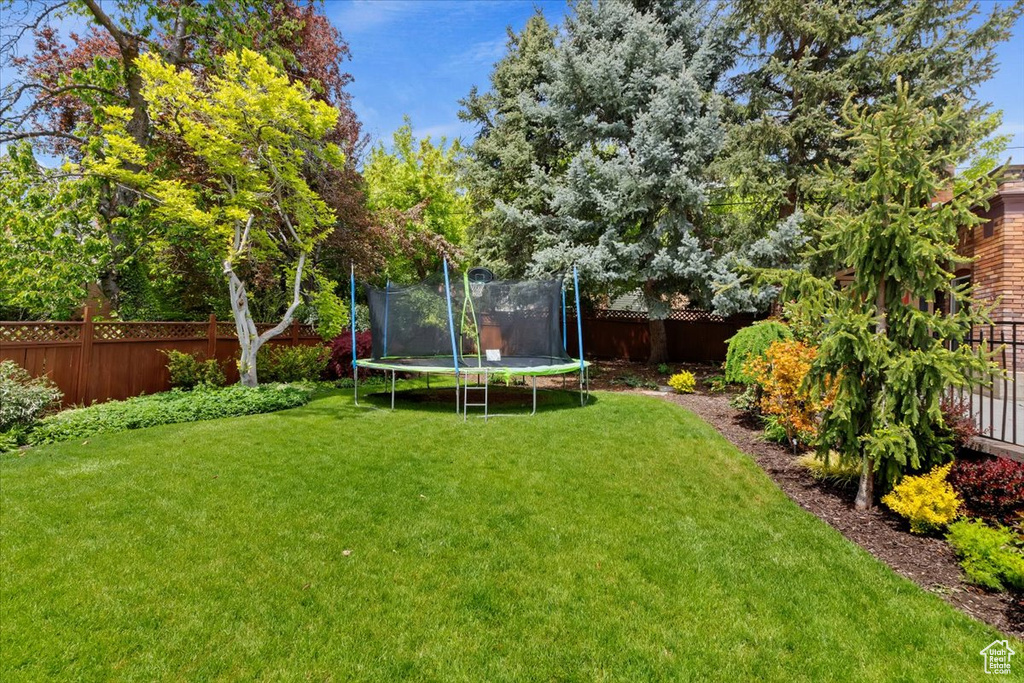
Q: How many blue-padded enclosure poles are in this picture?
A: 5